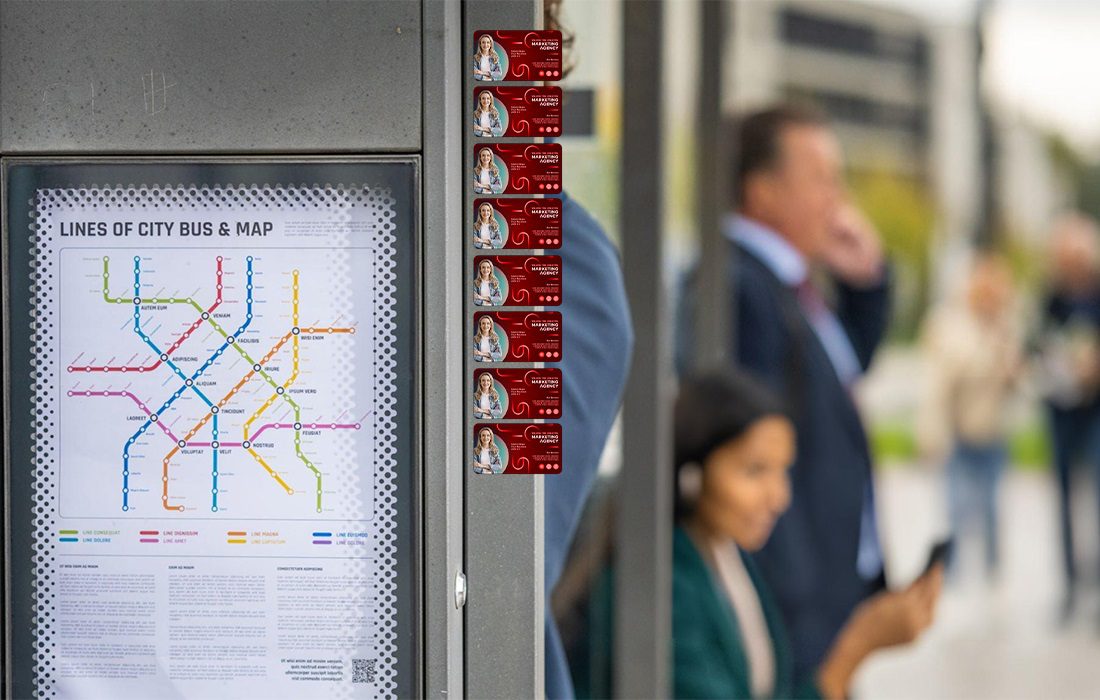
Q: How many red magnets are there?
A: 8